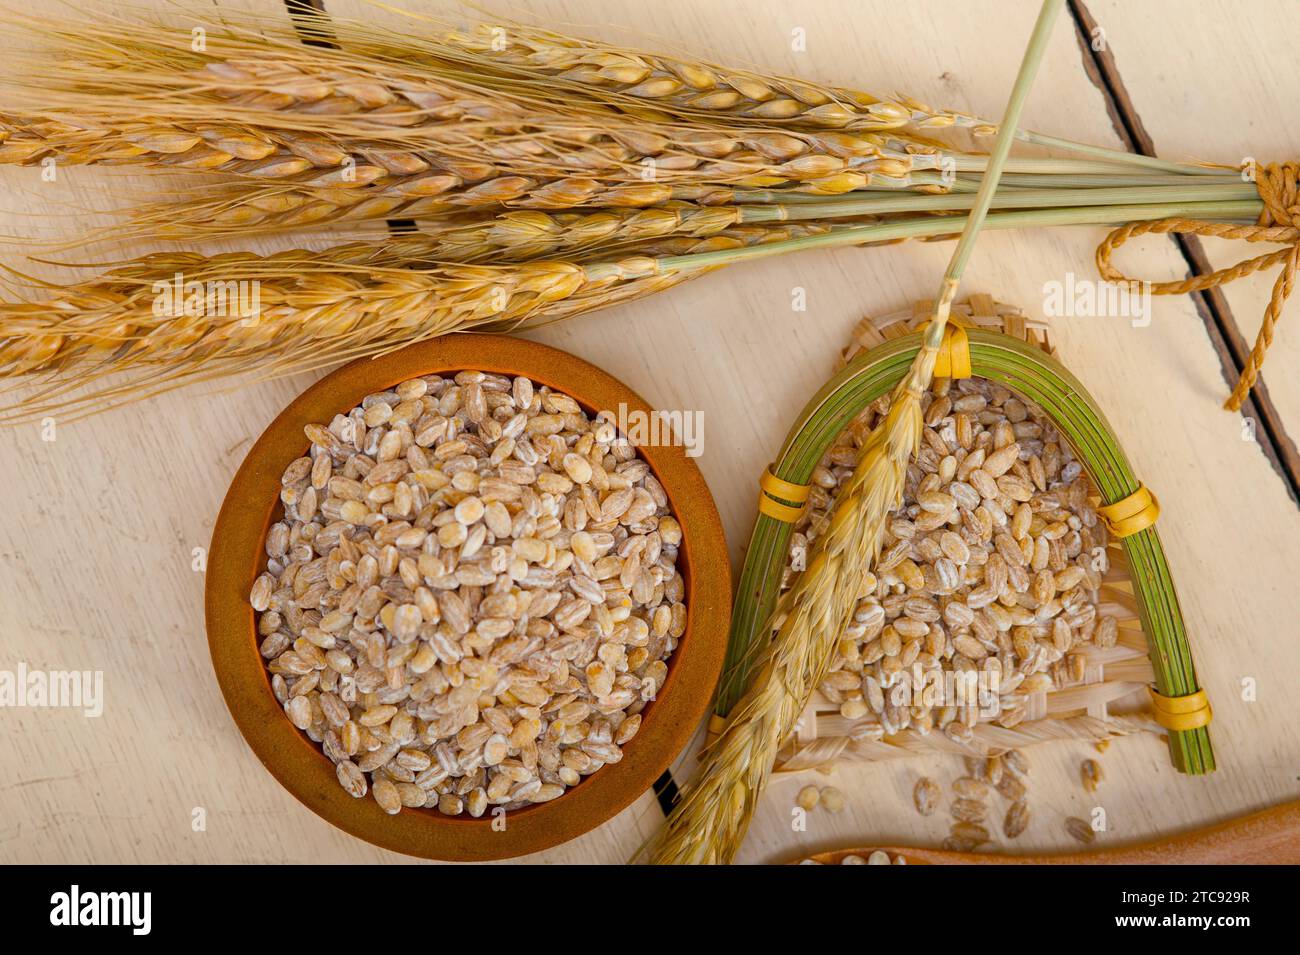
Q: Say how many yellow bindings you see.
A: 5